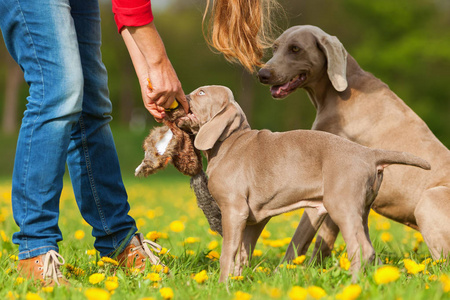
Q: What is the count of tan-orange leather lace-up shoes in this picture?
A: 2